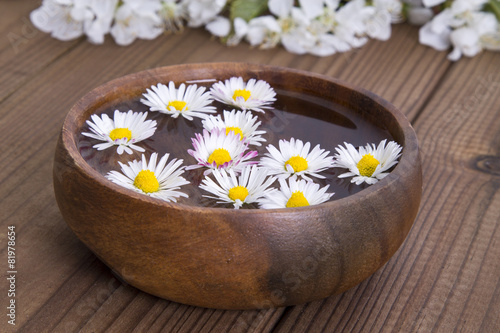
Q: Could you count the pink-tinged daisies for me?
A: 1